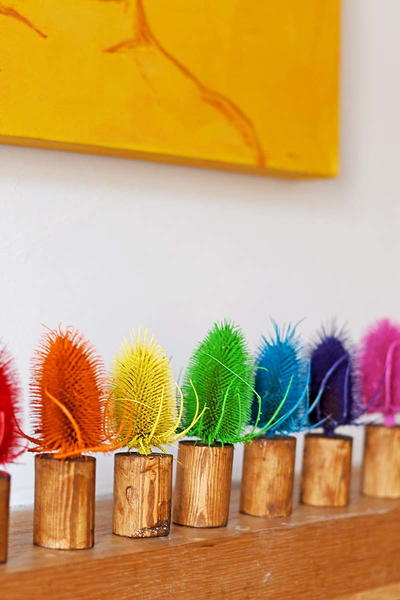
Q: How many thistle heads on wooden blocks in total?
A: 7